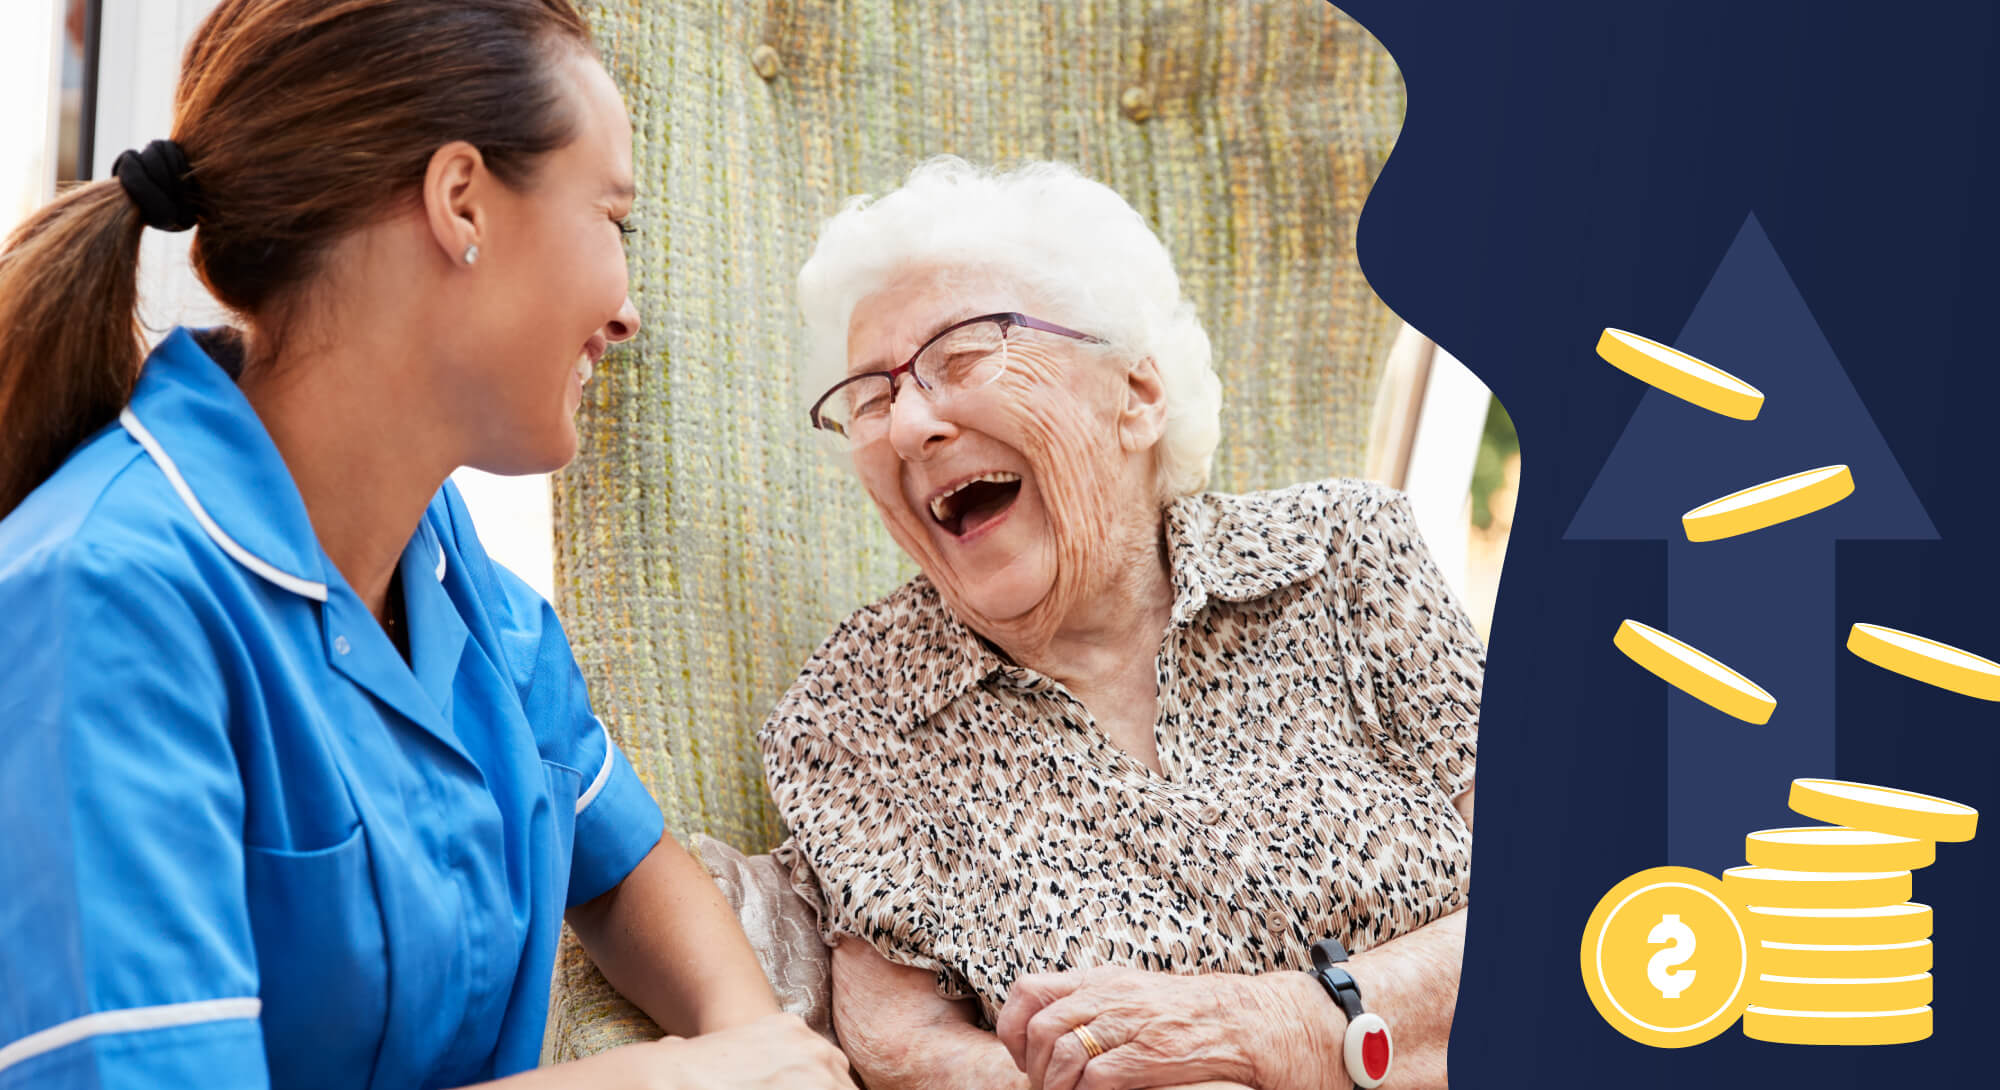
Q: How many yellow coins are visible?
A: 12